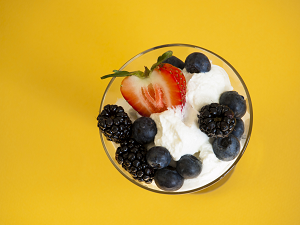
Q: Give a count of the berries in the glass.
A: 13